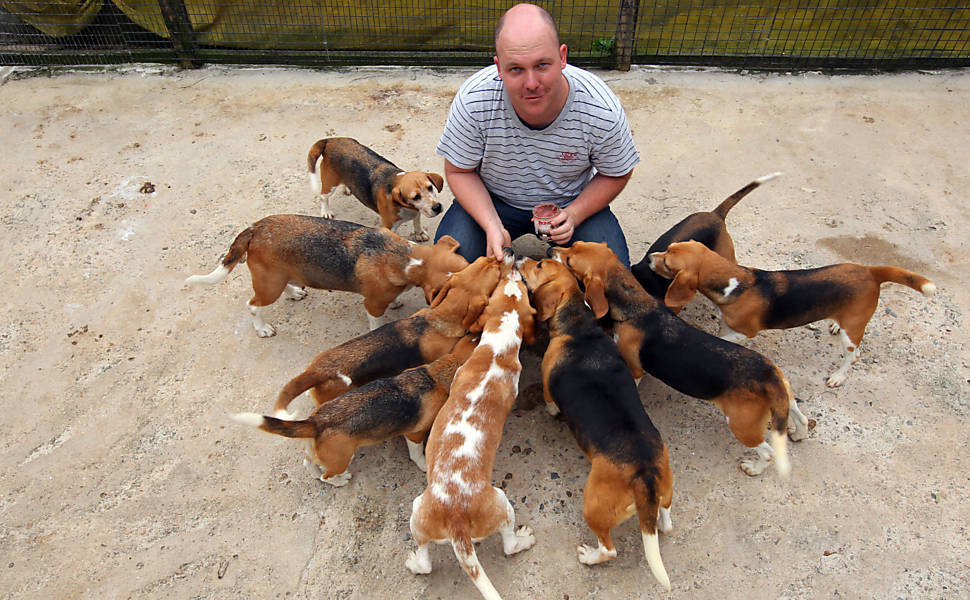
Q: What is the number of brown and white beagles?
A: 1